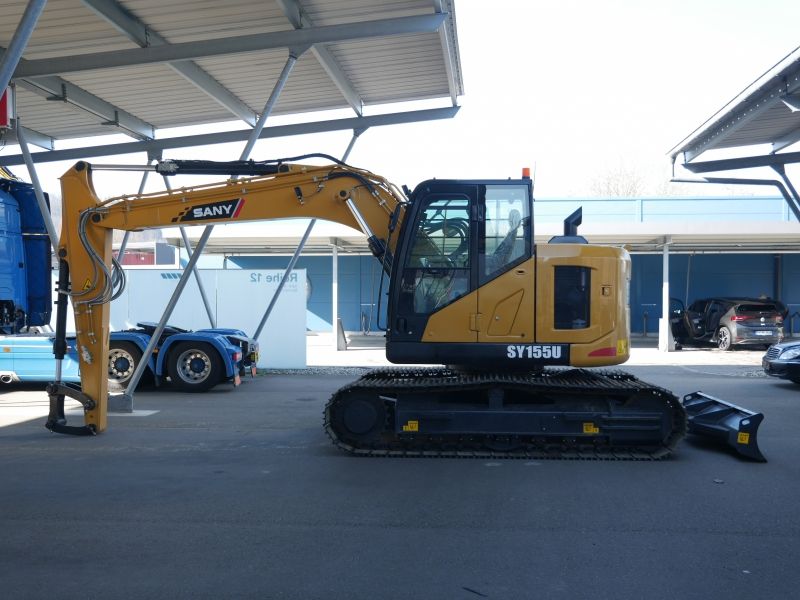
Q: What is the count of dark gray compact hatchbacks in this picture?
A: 1